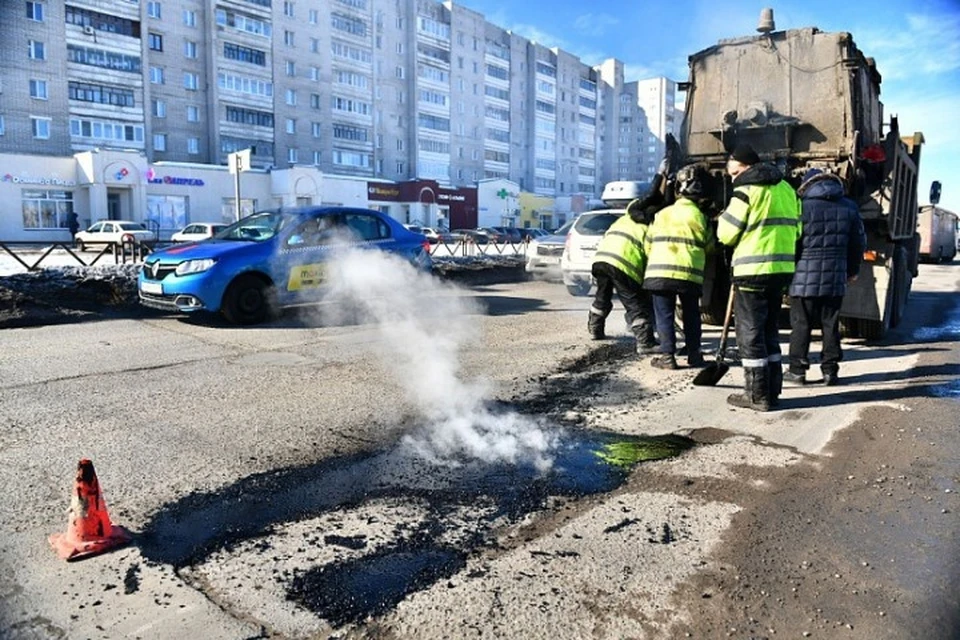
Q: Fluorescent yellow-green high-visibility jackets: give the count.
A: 3